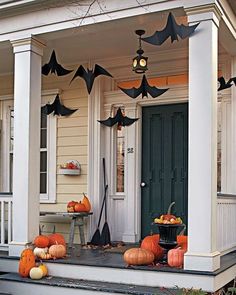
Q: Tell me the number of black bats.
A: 7